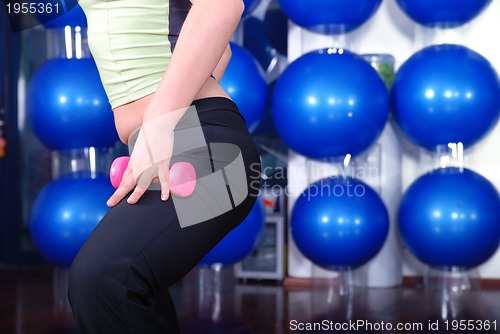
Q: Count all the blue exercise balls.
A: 12